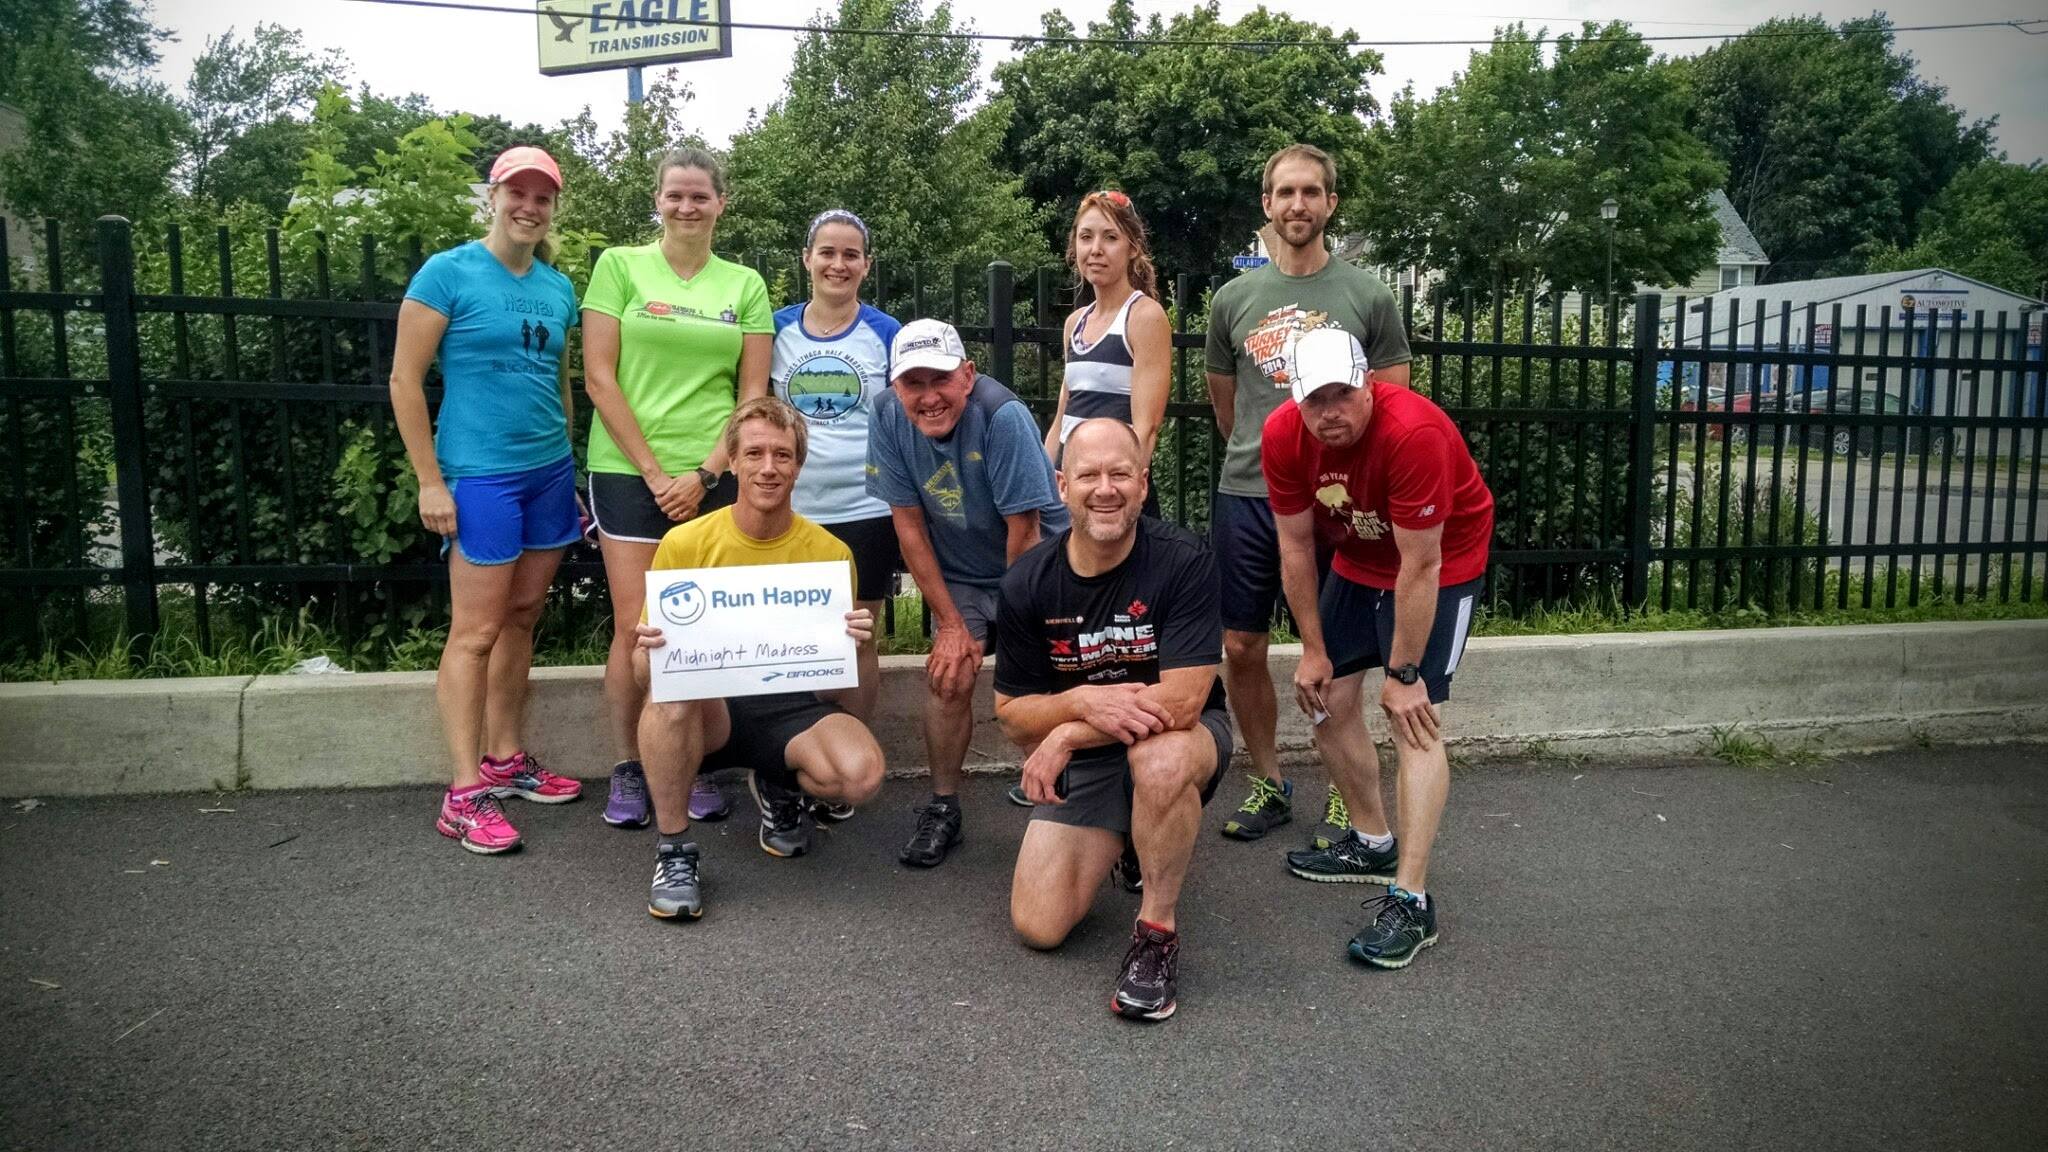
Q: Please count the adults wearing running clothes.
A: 9